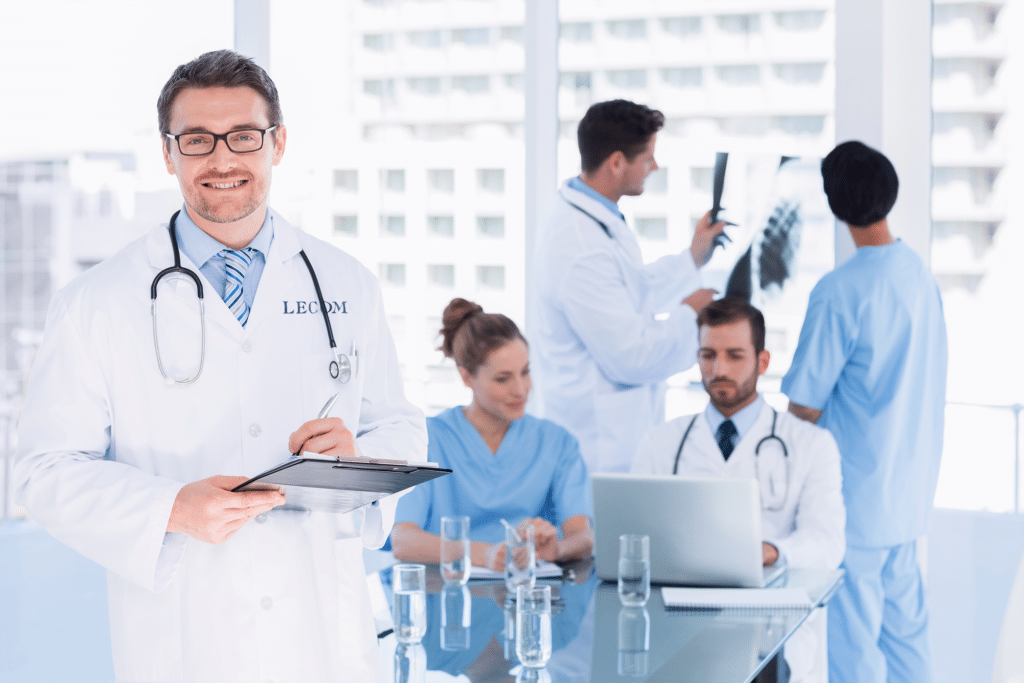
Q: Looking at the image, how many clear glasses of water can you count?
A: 5